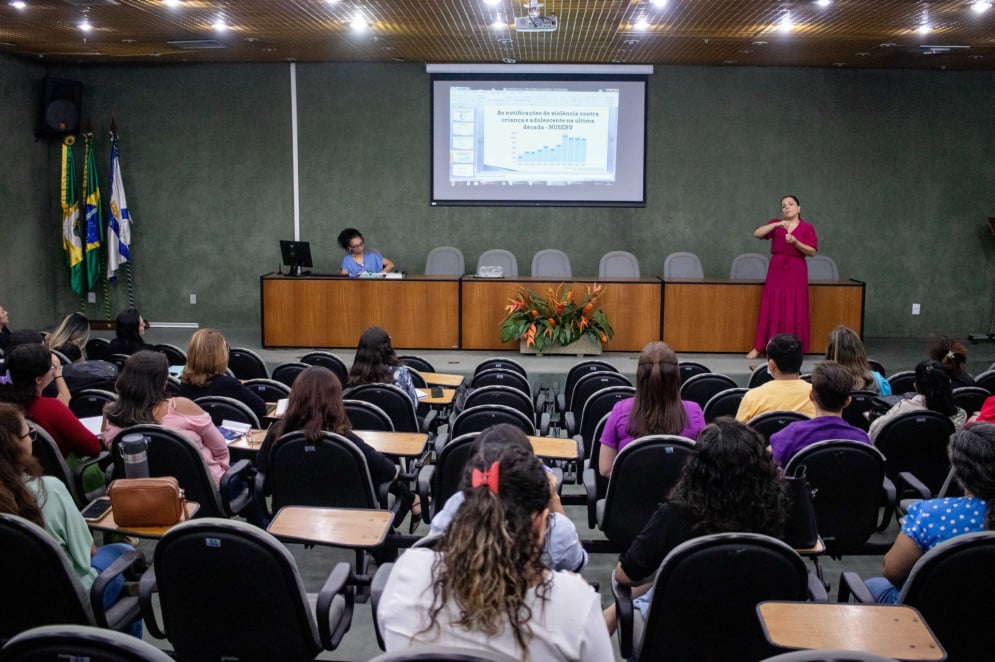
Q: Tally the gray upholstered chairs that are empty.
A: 7